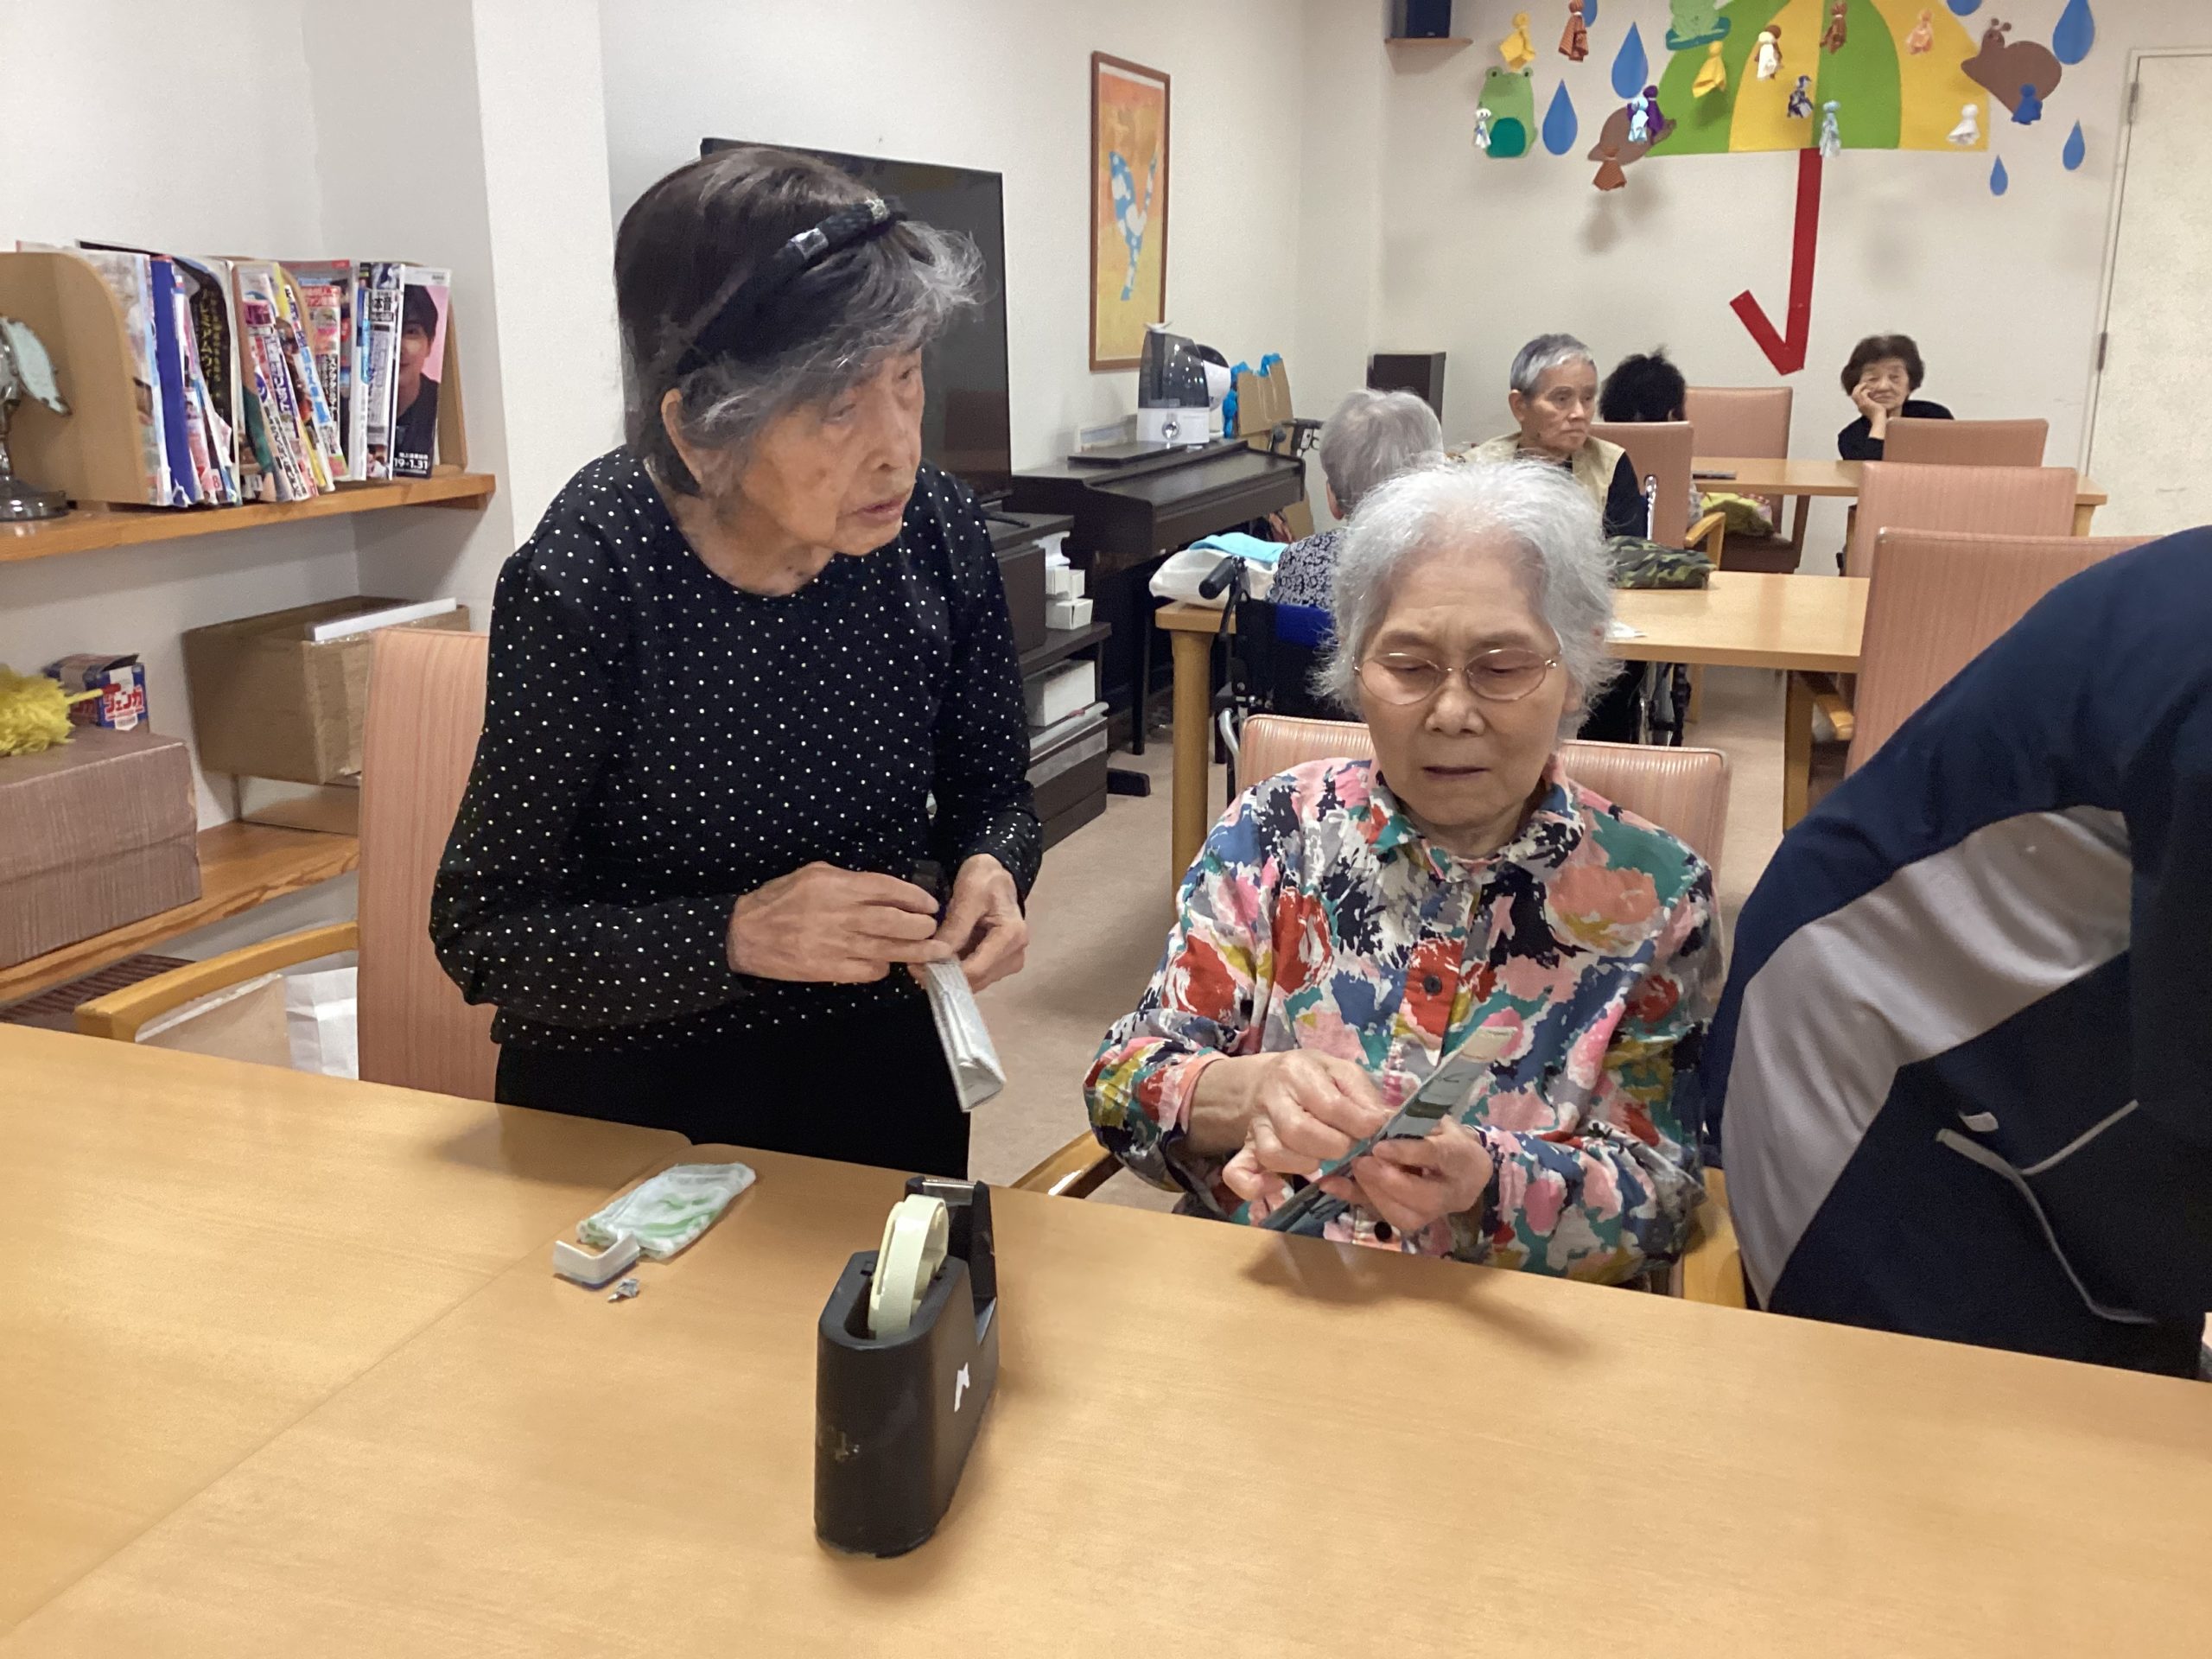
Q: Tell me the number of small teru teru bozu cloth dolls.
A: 15